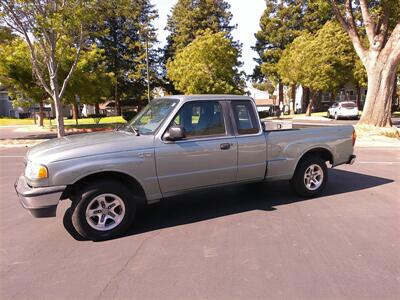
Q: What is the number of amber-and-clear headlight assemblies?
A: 1